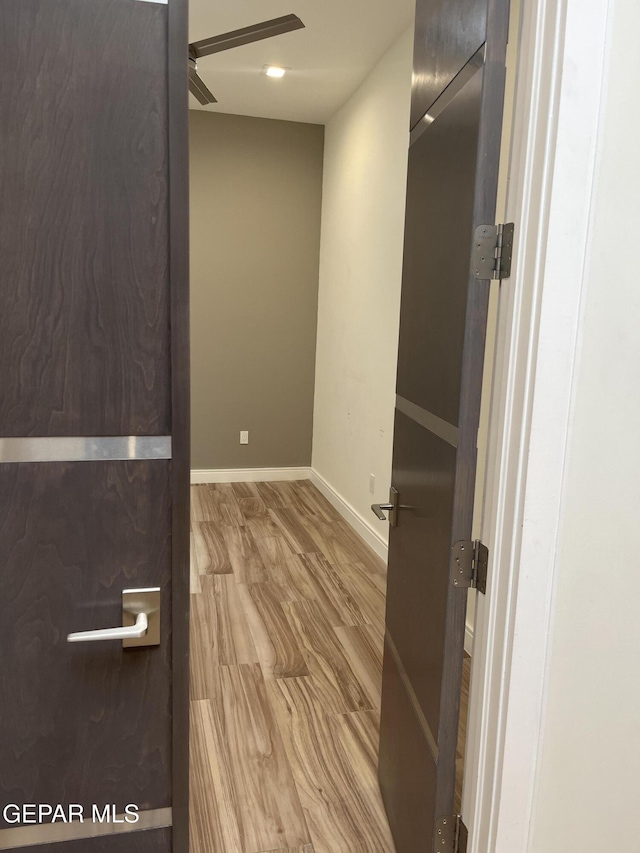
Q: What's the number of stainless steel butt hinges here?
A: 3